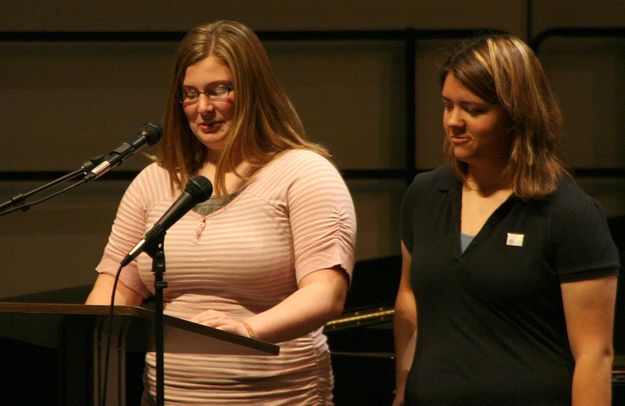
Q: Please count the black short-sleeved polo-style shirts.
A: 1